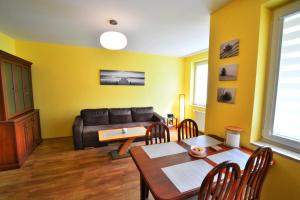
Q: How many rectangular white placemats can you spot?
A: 4